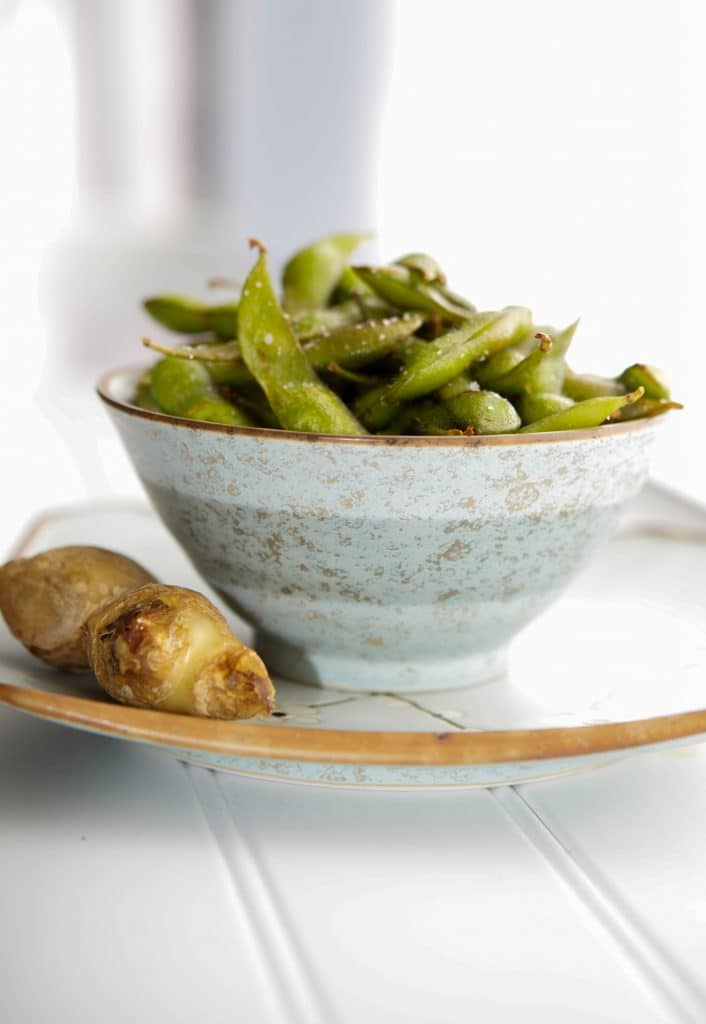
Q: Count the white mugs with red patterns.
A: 0